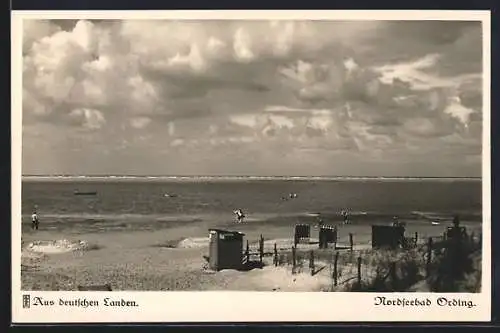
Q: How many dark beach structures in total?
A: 4